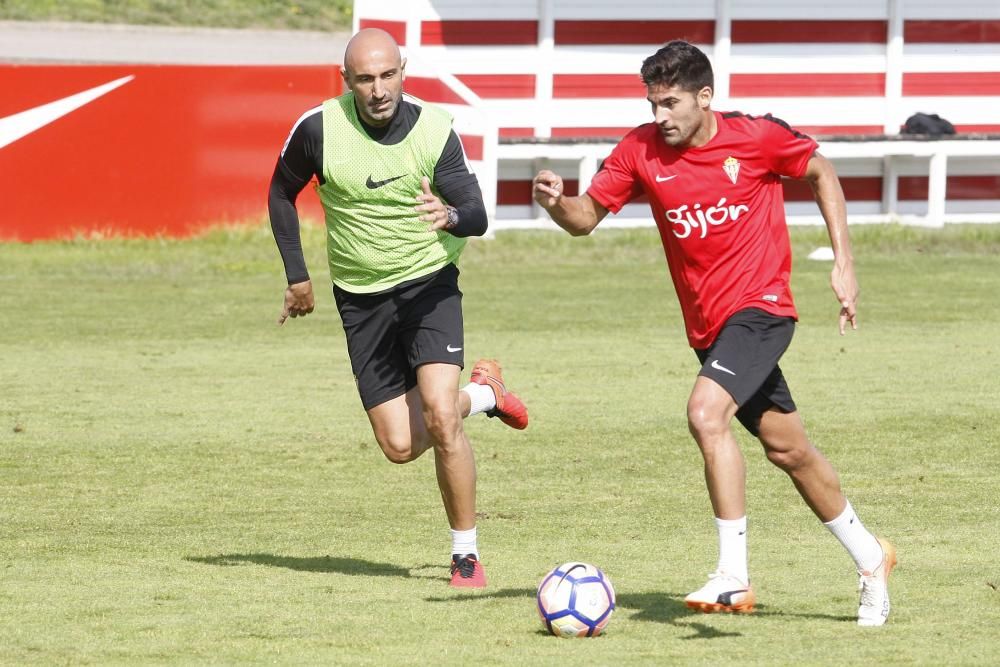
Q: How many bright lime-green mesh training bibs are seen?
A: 1